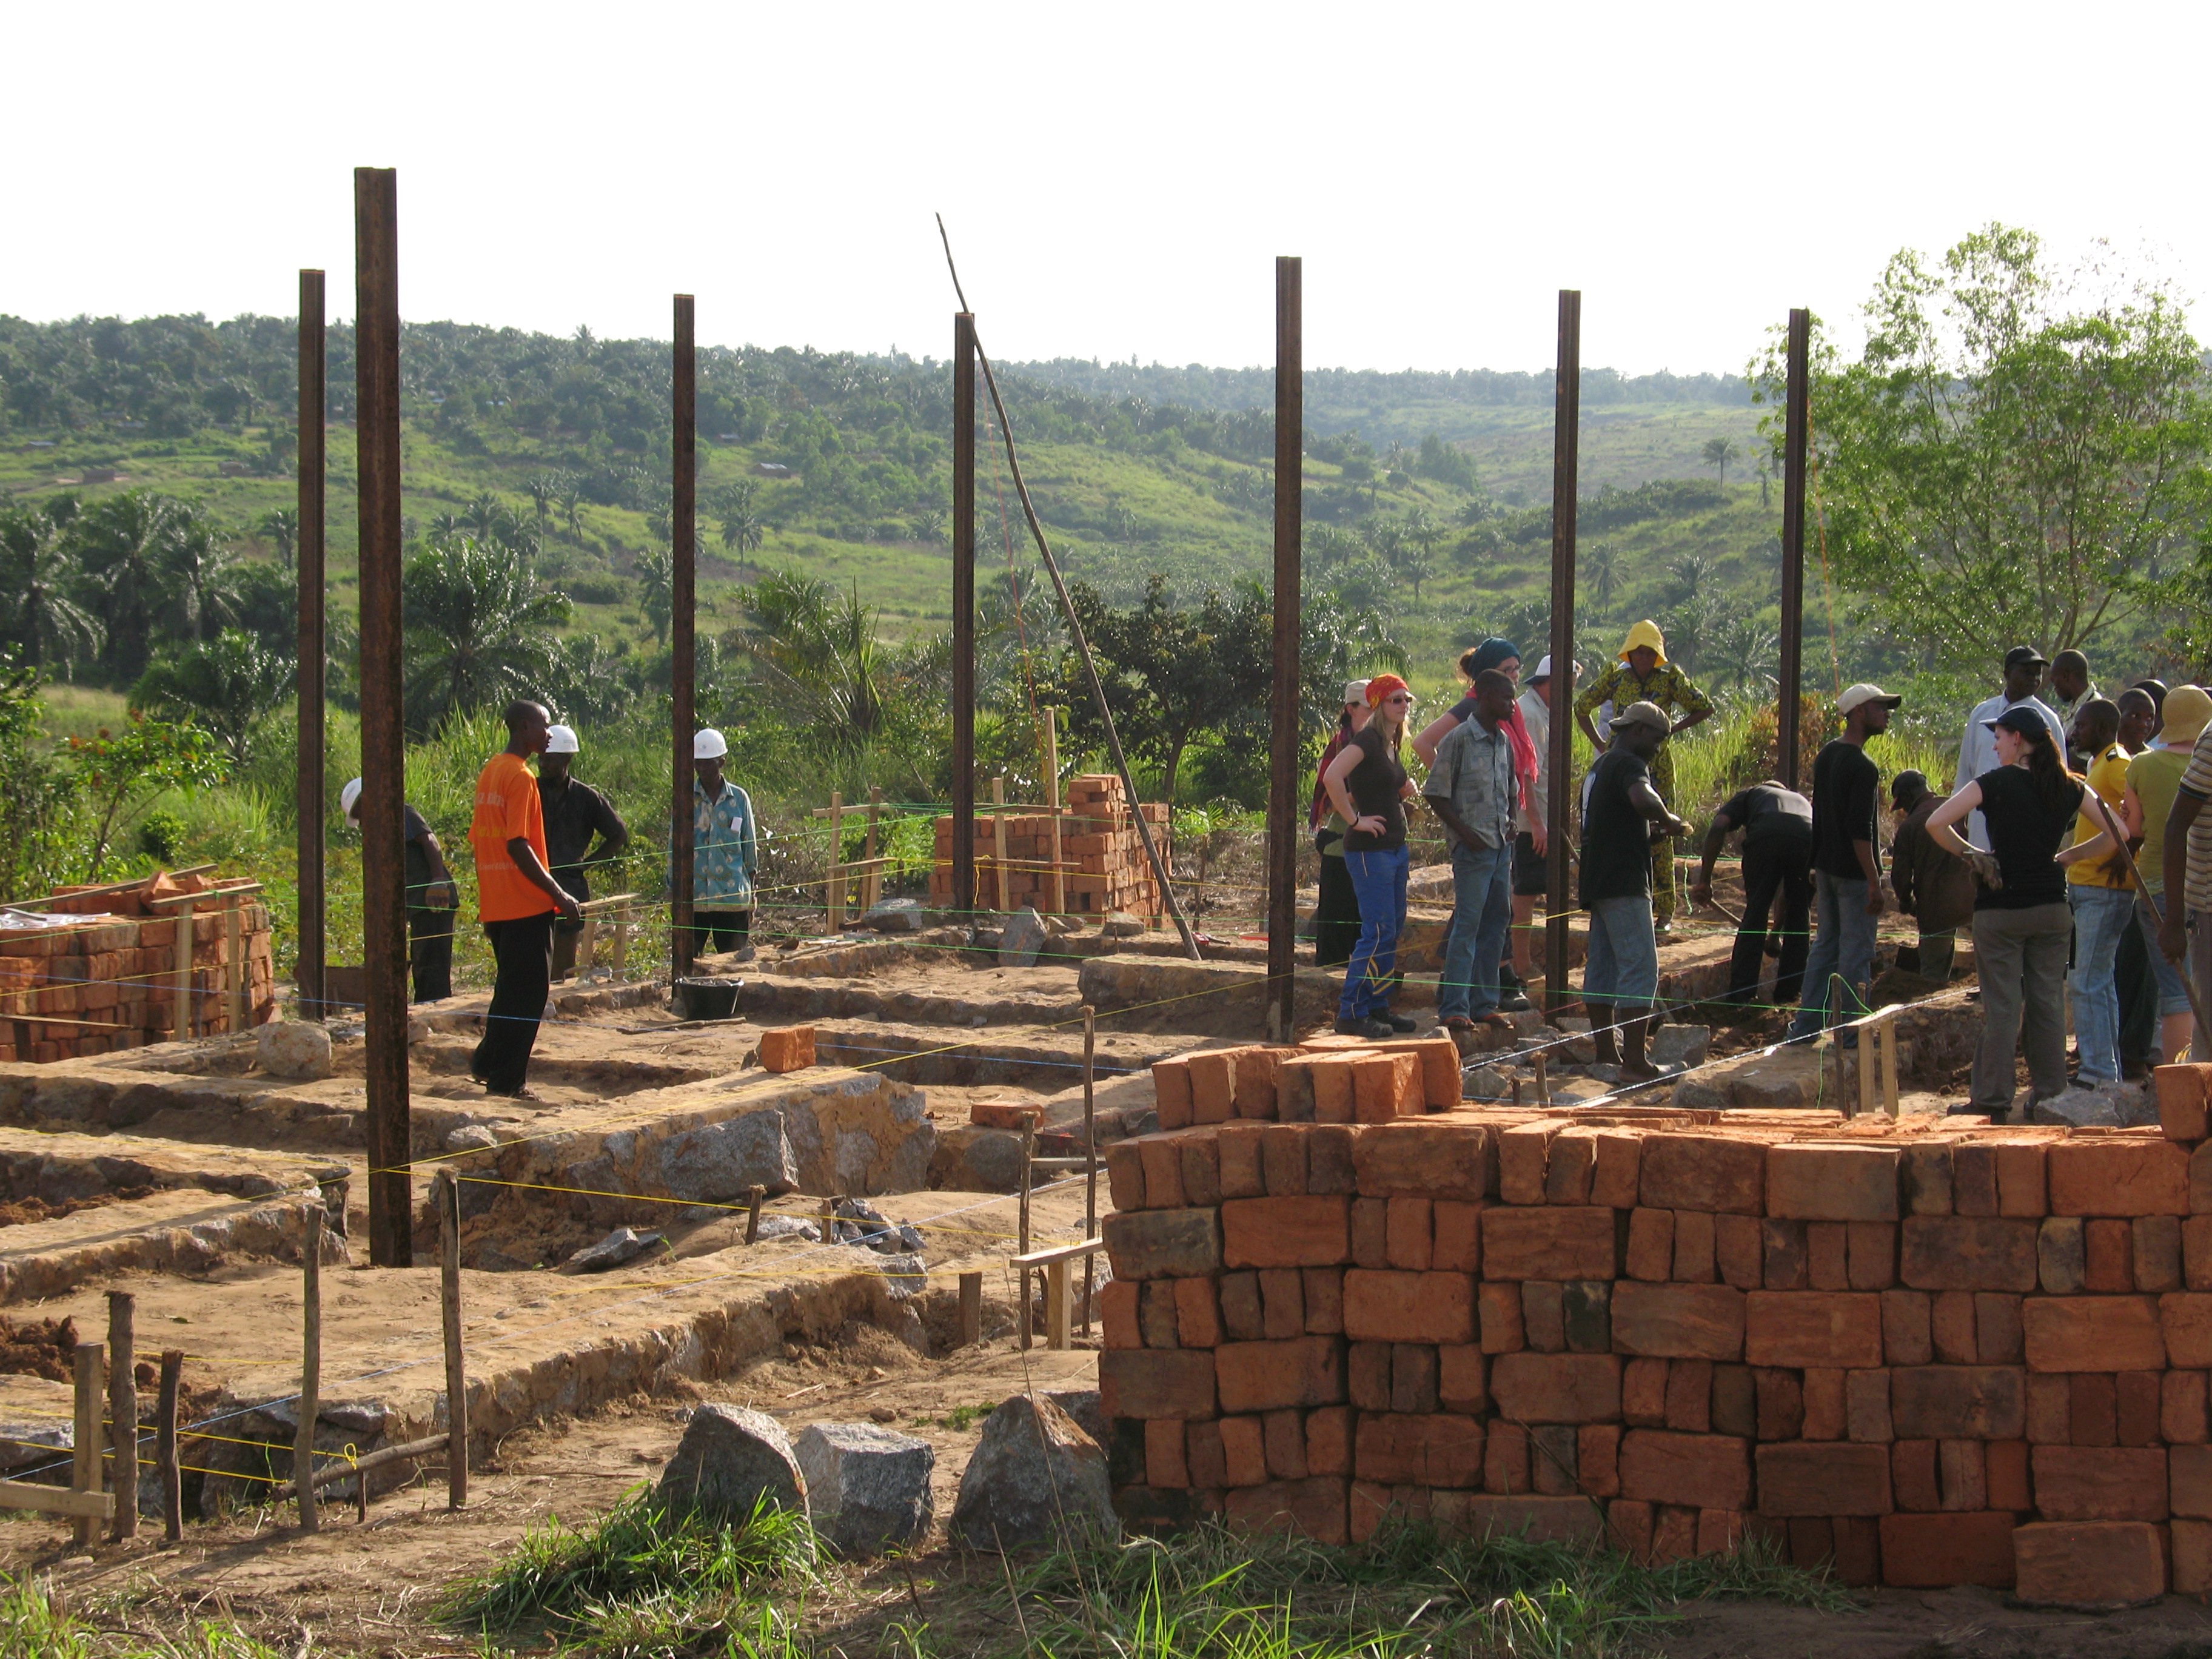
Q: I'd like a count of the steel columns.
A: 7